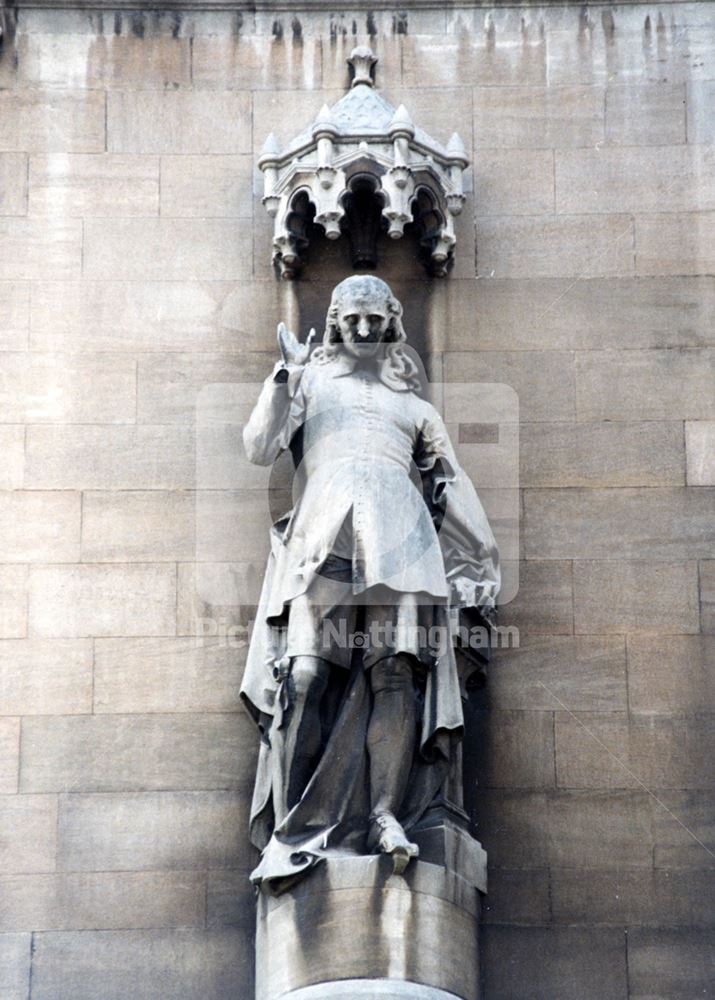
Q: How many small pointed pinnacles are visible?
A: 4